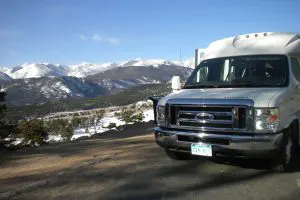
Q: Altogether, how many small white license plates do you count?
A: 1